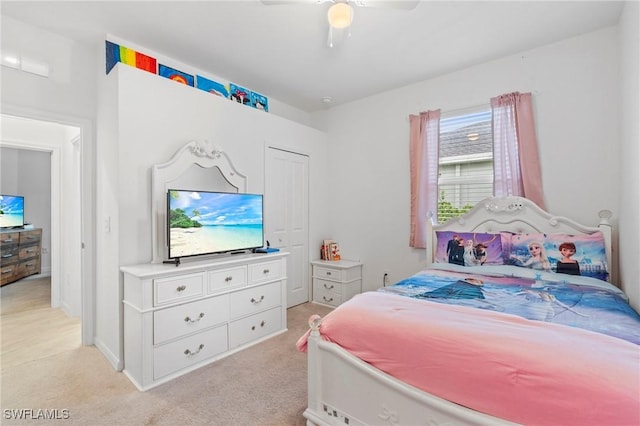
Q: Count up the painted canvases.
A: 5